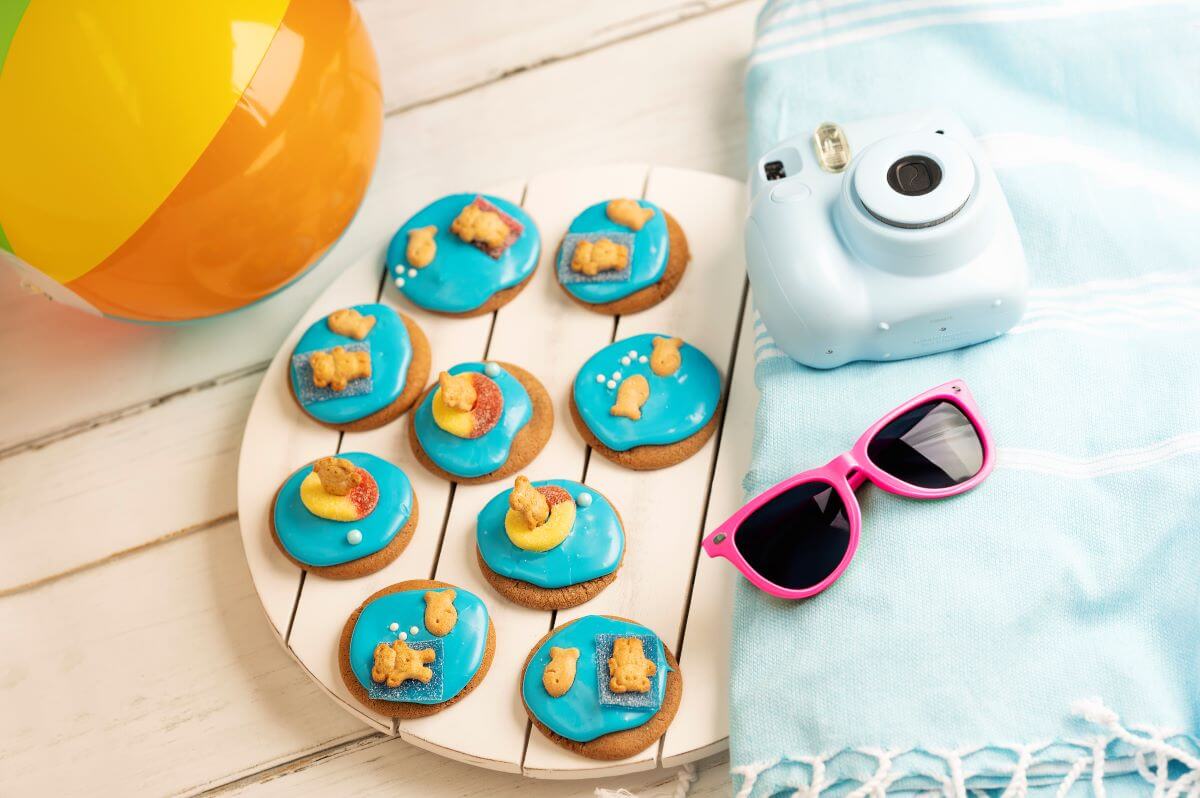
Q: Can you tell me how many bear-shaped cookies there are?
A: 8